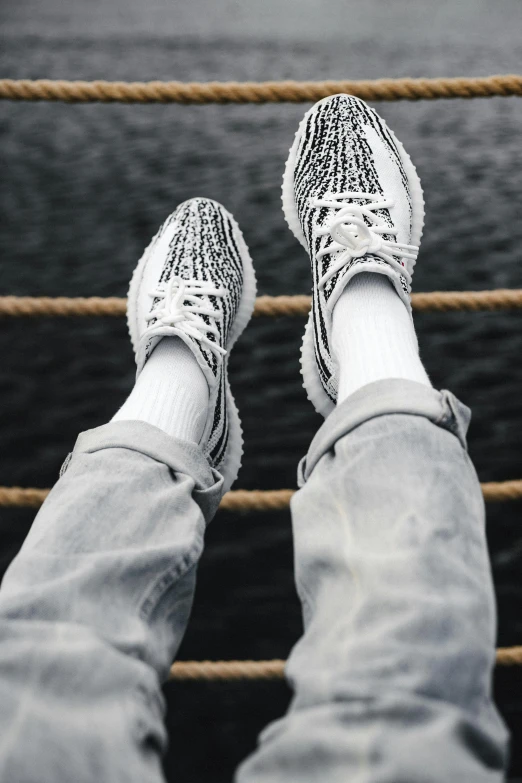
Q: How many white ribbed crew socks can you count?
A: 2